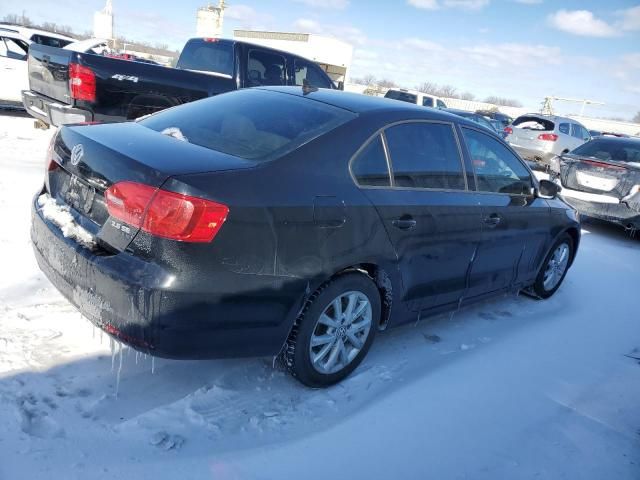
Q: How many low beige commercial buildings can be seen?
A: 1